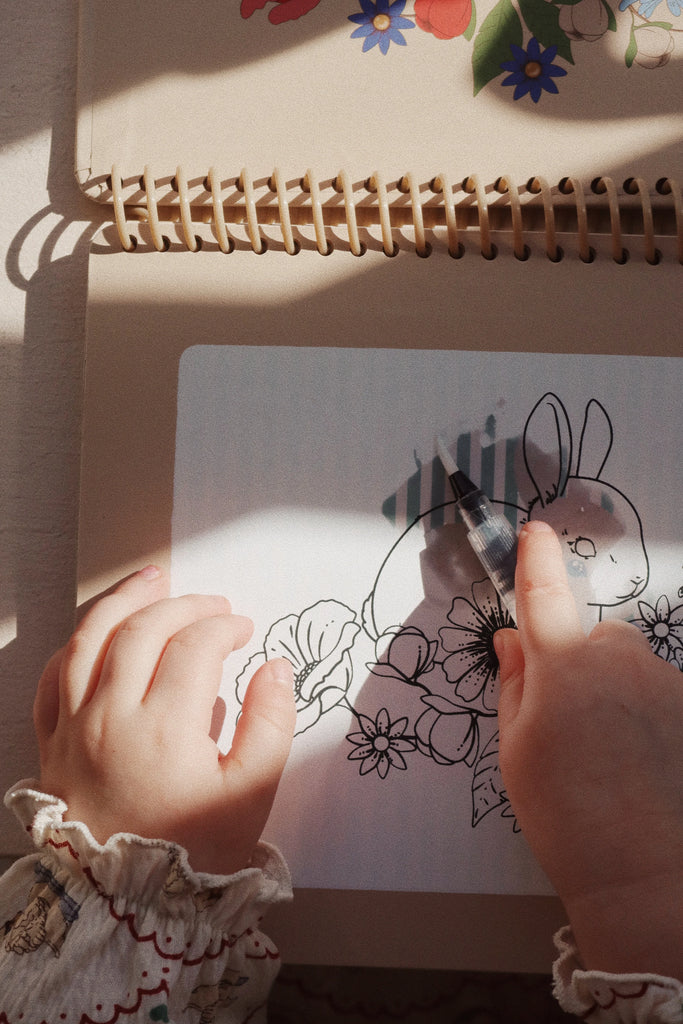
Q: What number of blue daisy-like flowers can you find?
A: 2